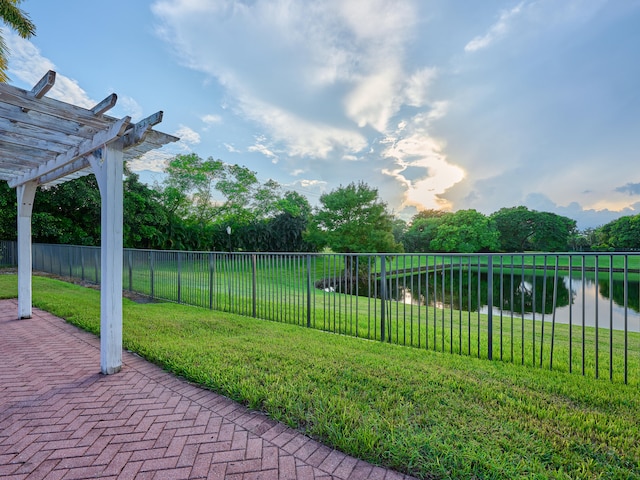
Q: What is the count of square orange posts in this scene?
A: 0